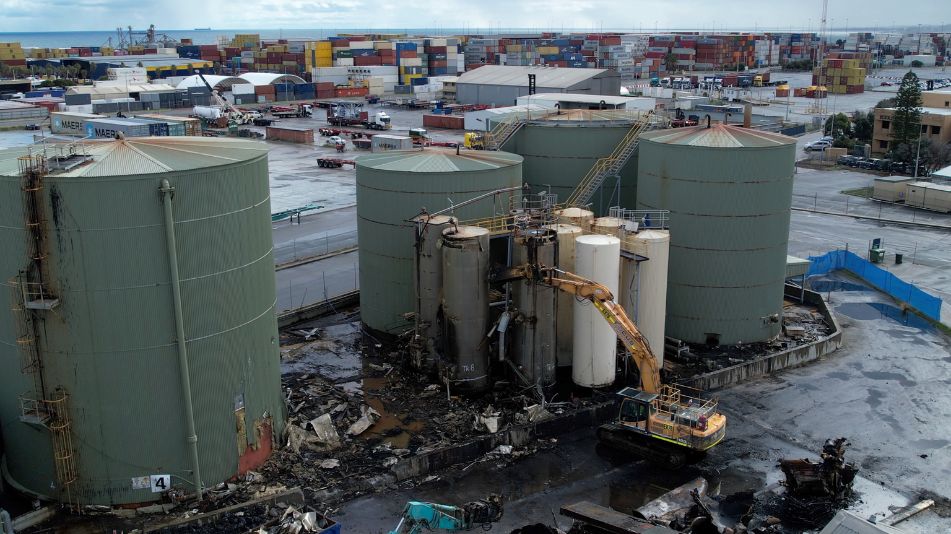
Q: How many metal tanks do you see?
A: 12